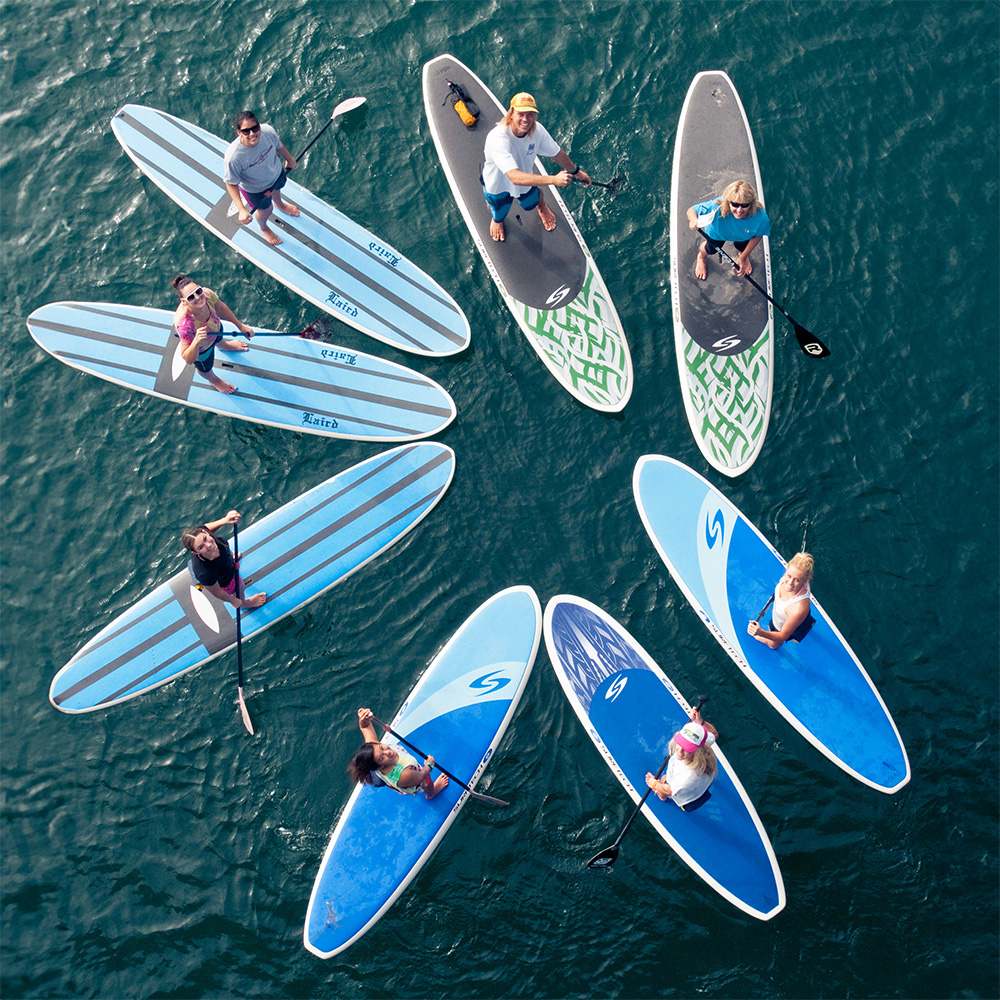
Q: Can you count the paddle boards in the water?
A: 8